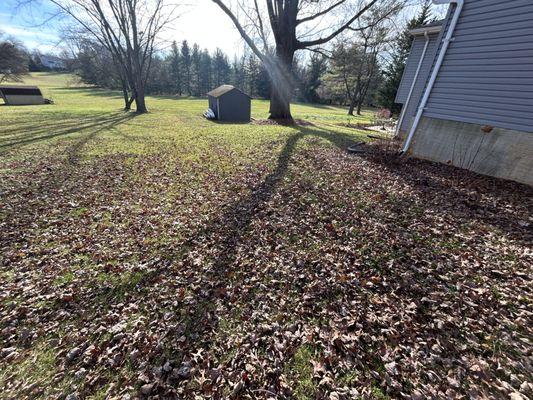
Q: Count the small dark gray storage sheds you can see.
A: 1